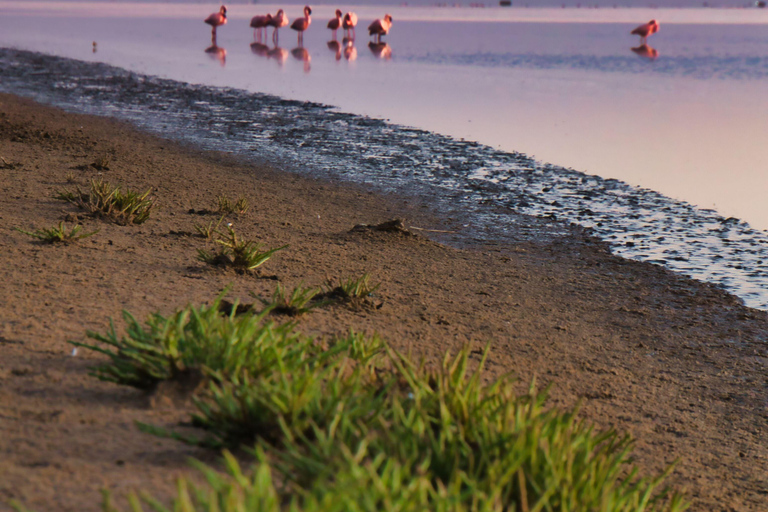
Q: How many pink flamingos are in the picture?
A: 8